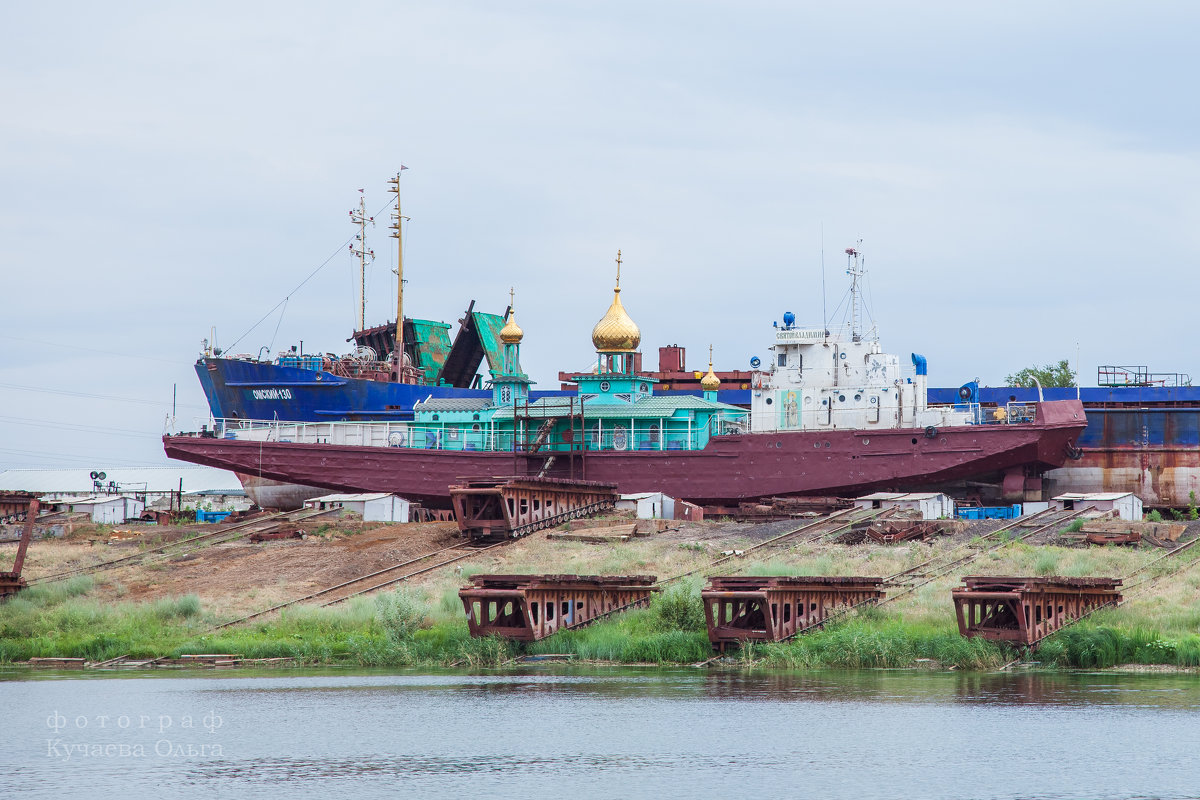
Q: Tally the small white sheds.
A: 5